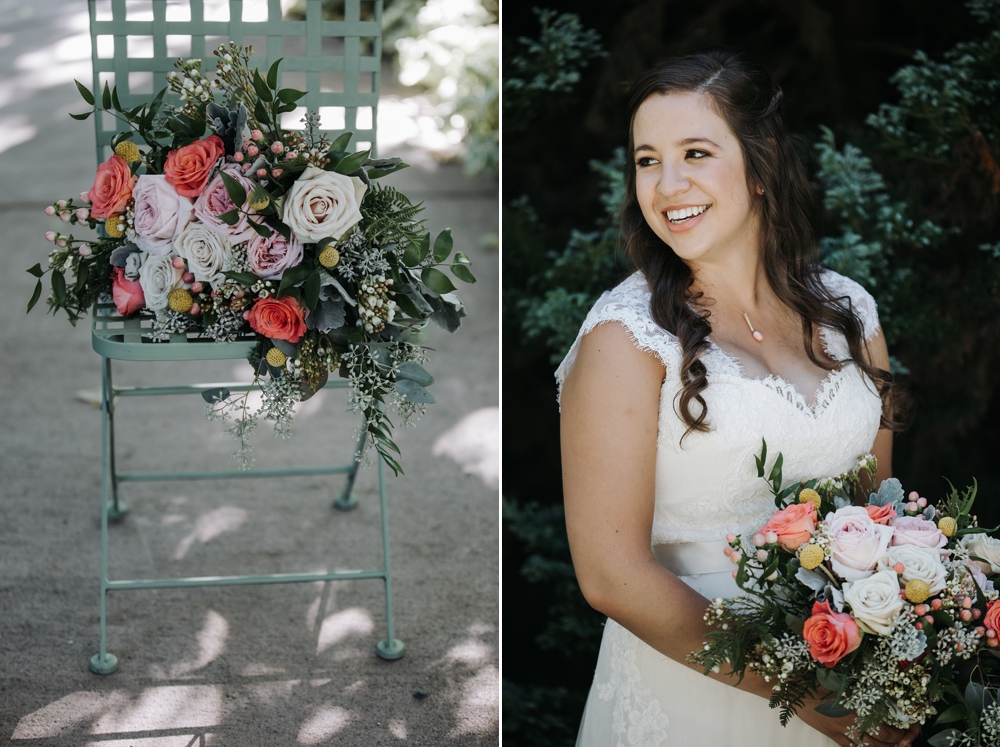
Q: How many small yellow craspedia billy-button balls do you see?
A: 10